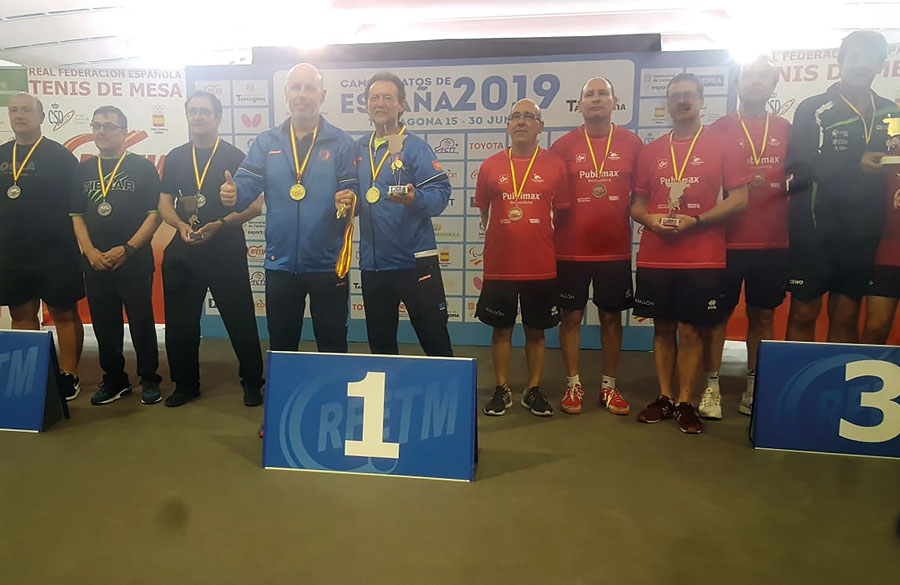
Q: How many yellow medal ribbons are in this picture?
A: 11